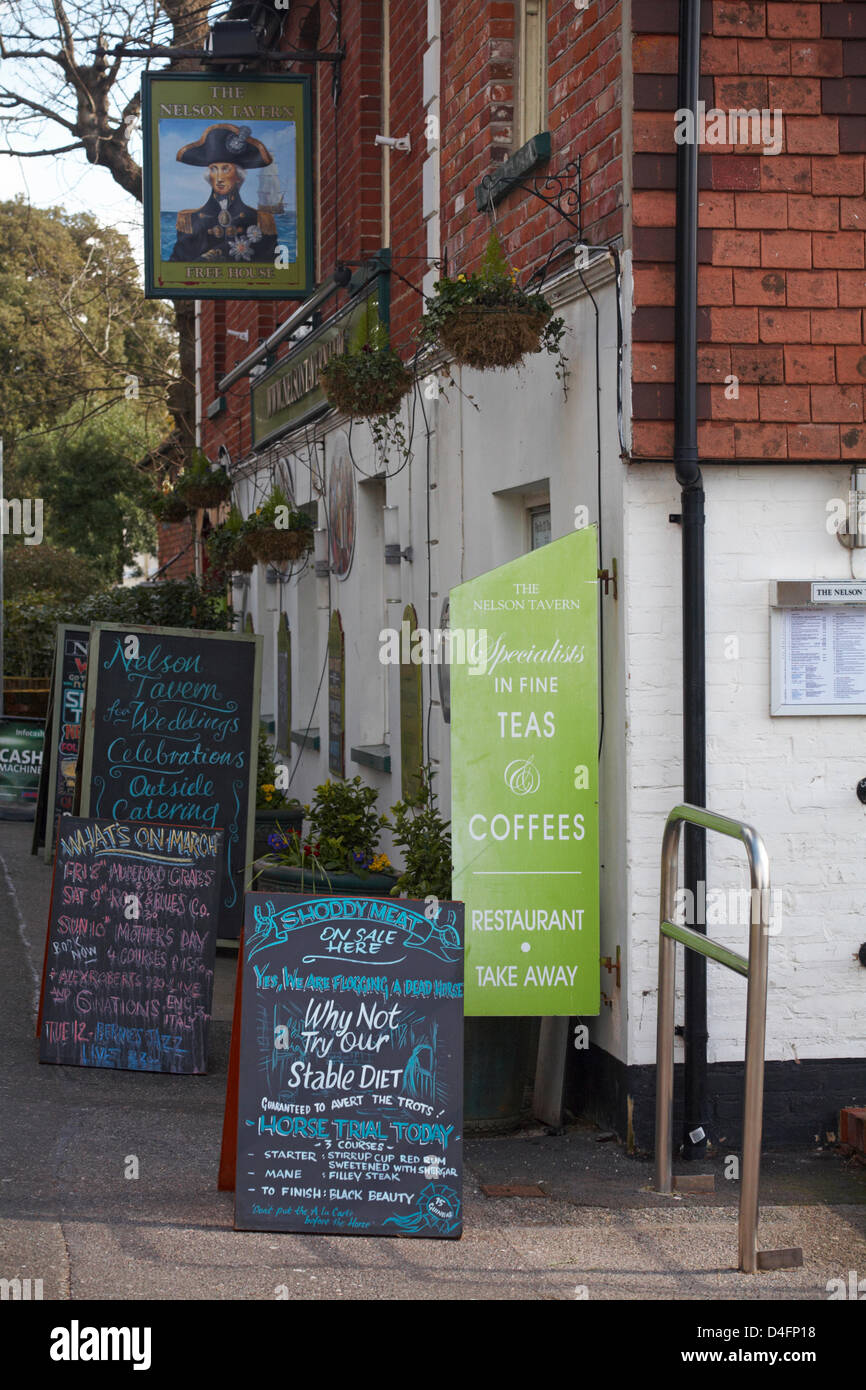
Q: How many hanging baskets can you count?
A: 6